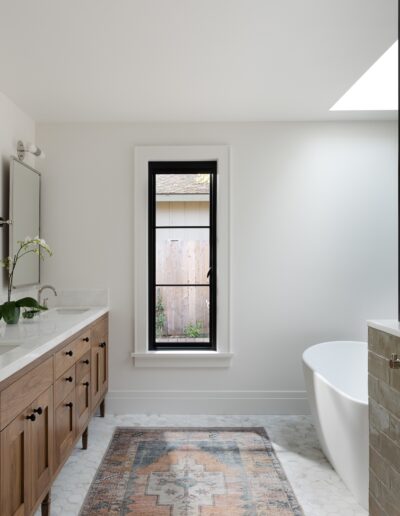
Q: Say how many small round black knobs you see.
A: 10